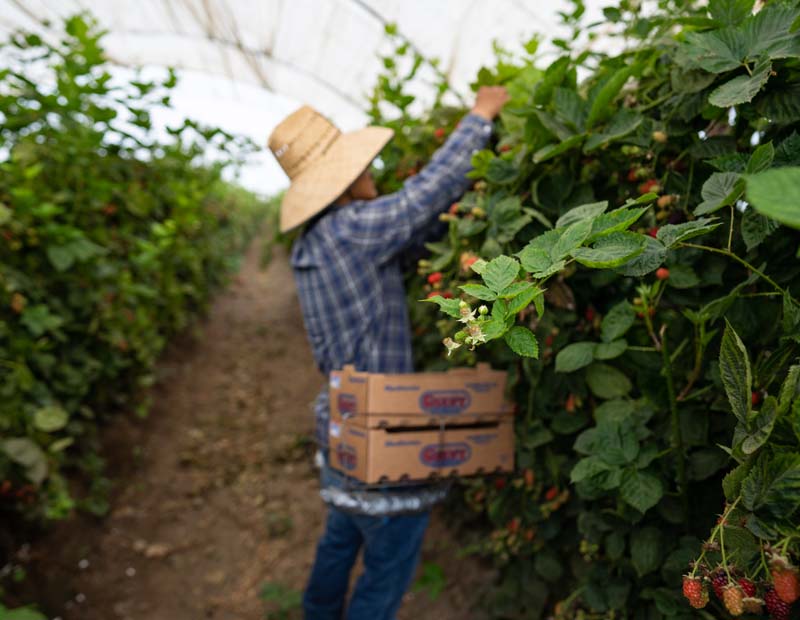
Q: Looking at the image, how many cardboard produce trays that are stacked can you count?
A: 2